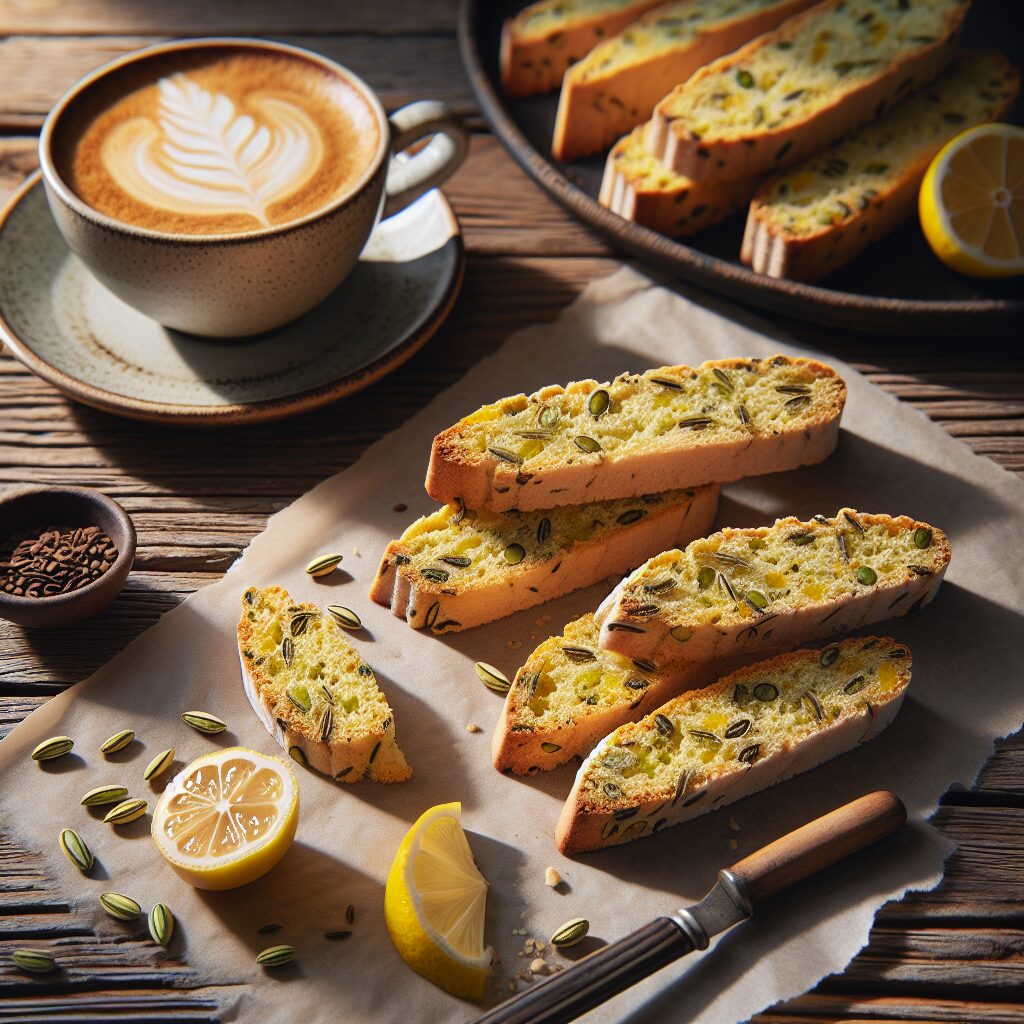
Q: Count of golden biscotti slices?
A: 11